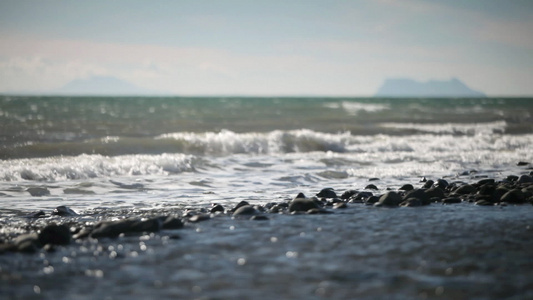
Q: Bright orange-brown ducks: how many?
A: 0